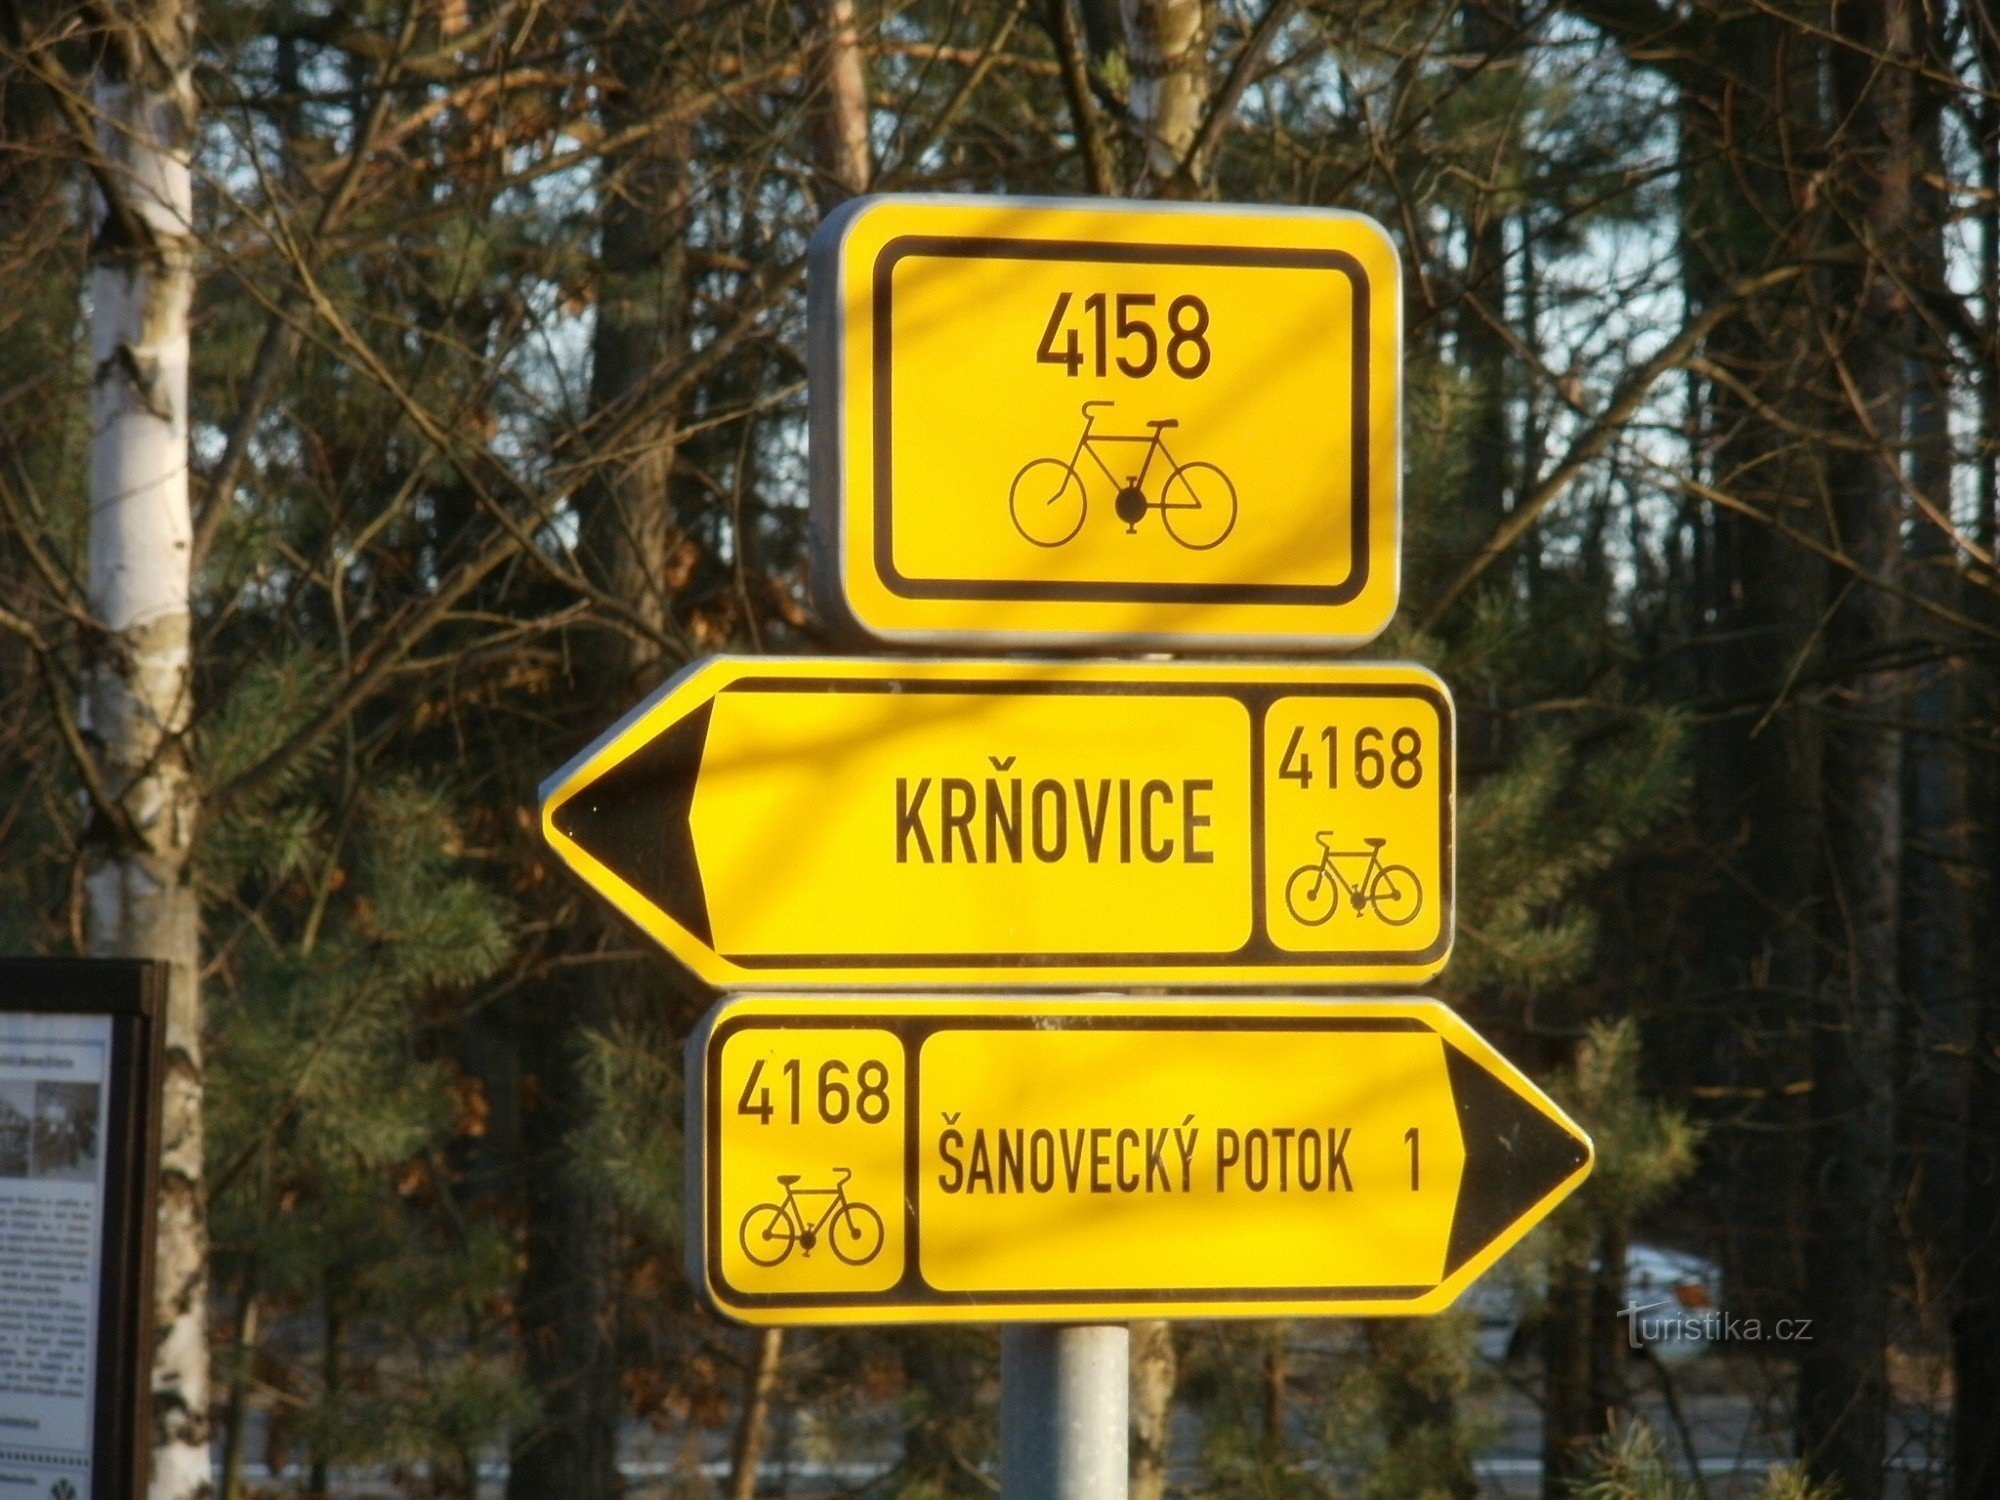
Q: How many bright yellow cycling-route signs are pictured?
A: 3